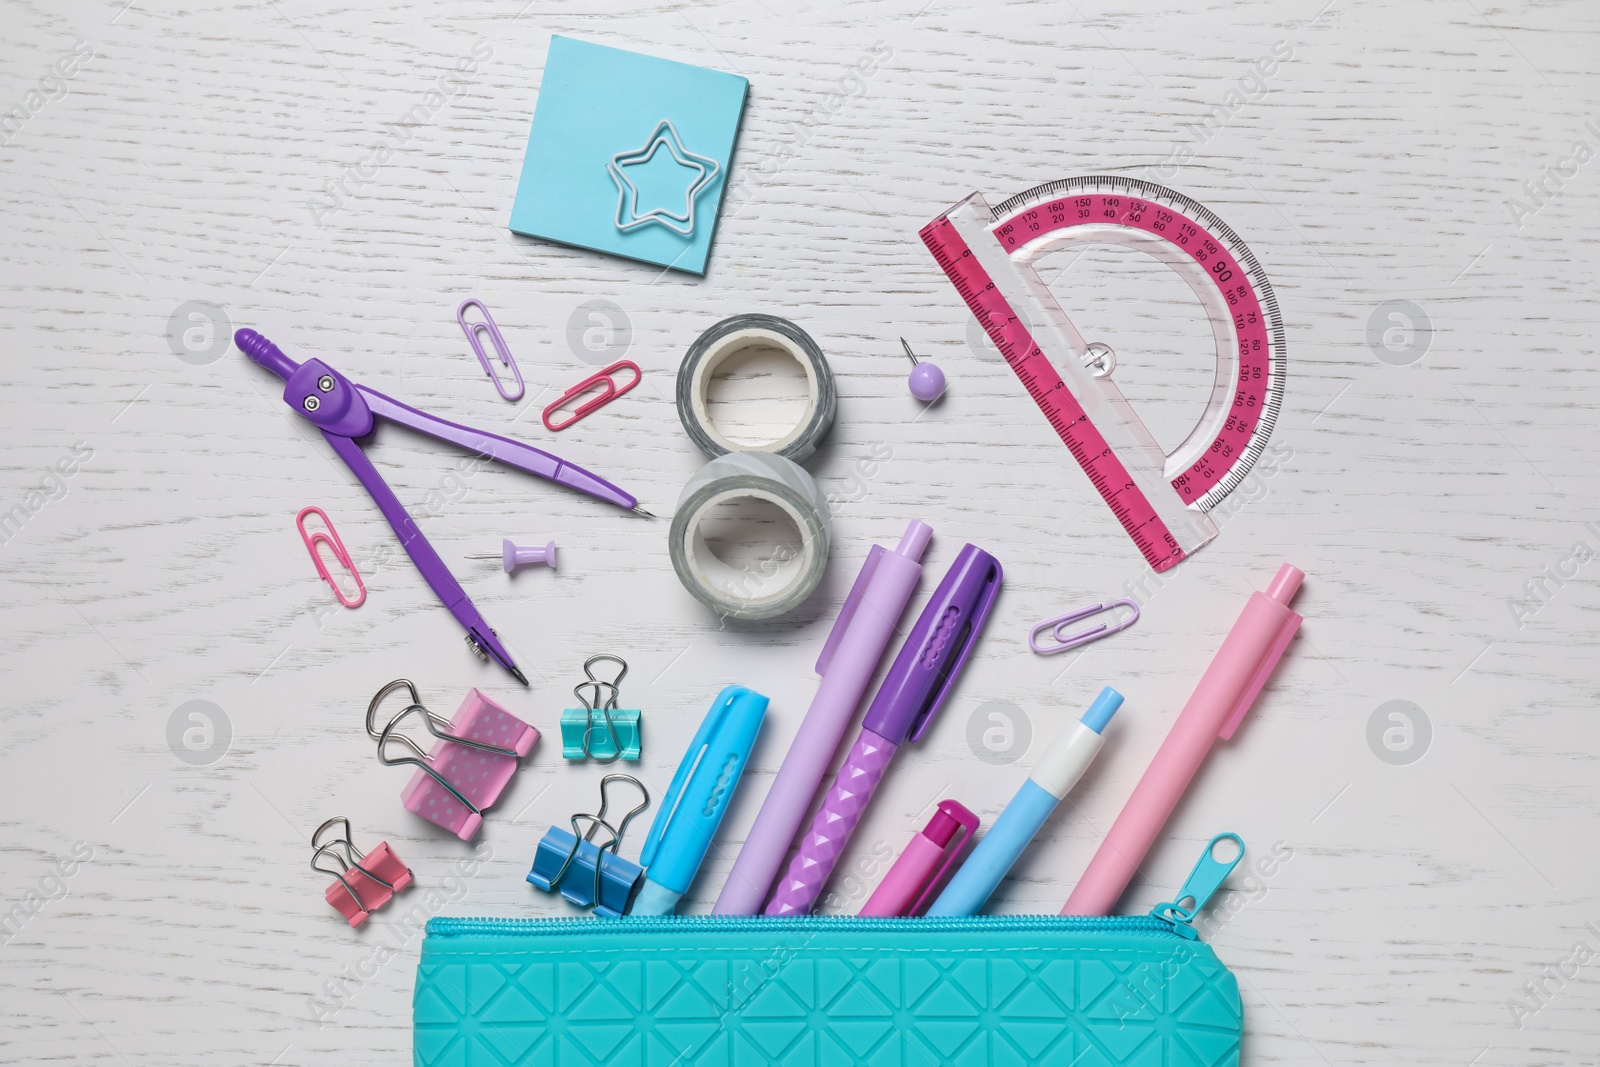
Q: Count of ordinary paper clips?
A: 4